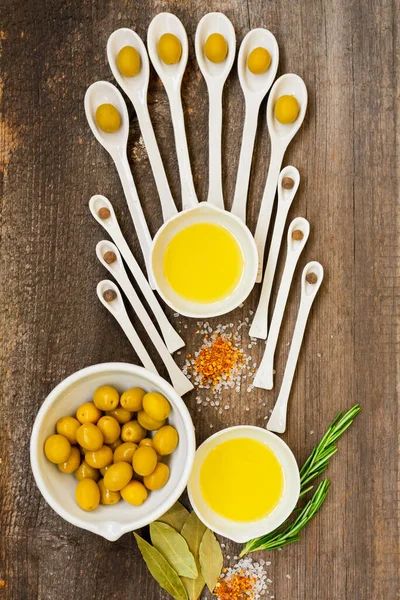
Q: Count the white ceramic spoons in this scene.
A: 12